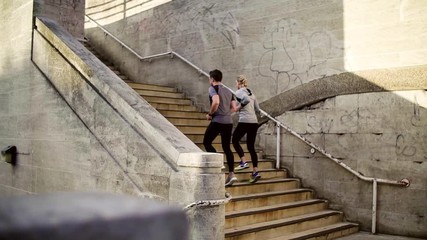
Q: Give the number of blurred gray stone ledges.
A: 1